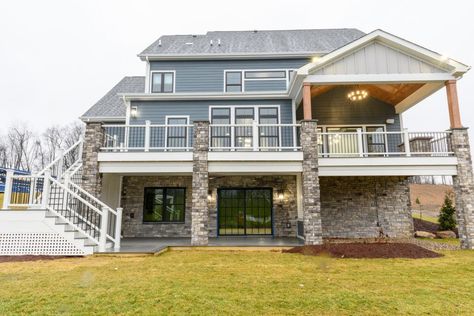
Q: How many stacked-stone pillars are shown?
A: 4